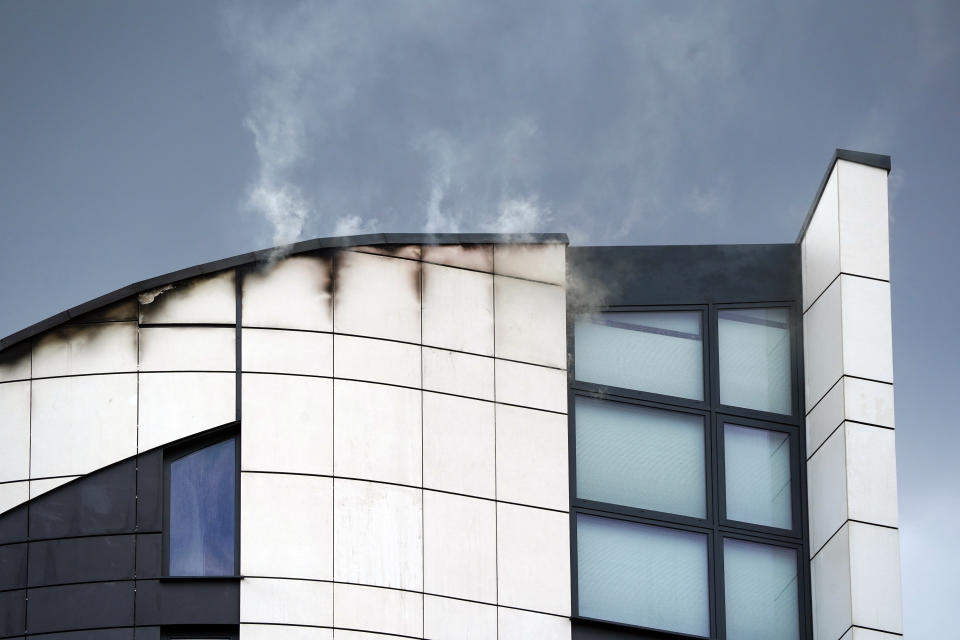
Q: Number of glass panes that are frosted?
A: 6